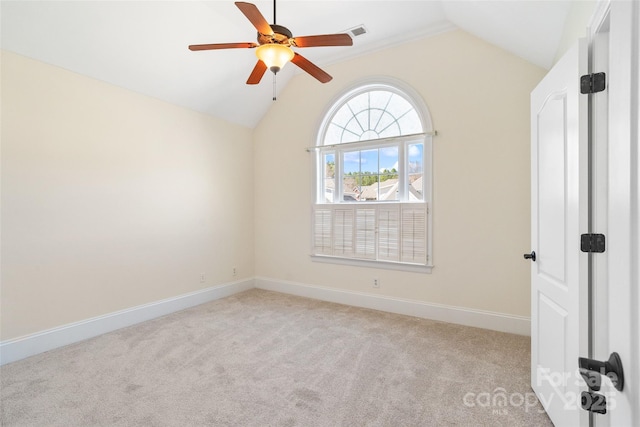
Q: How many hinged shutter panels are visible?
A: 5